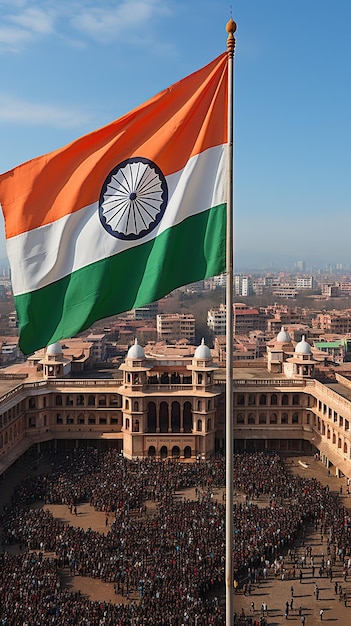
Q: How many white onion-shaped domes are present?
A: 5